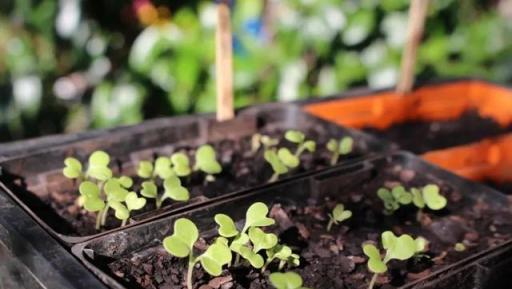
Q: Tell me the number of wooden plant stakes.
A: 2